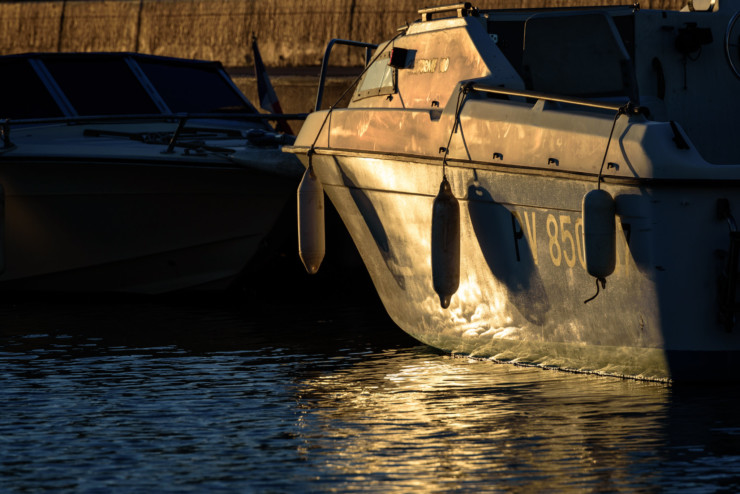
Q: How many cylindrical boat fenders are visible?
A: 3